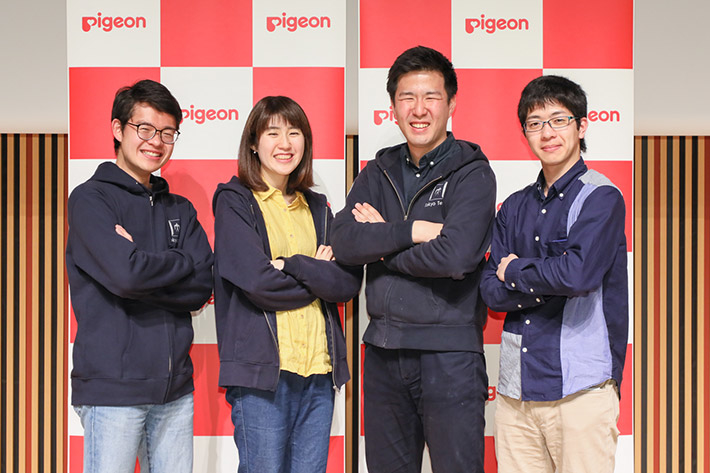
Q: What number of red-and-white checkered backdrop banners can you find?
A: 2